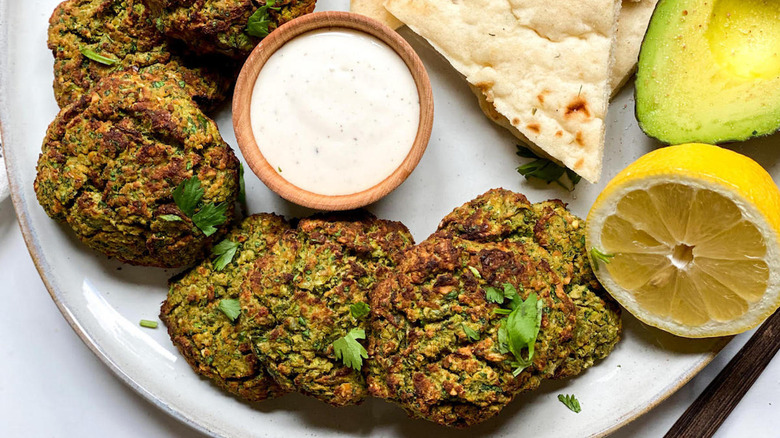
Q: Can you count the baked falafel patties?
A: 7